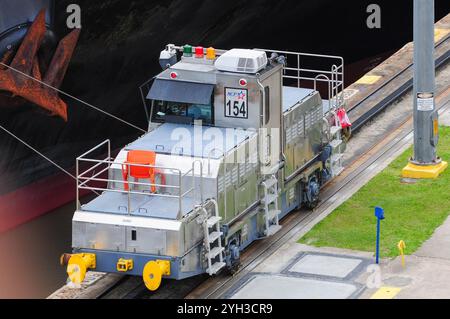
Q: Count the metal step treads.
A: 12